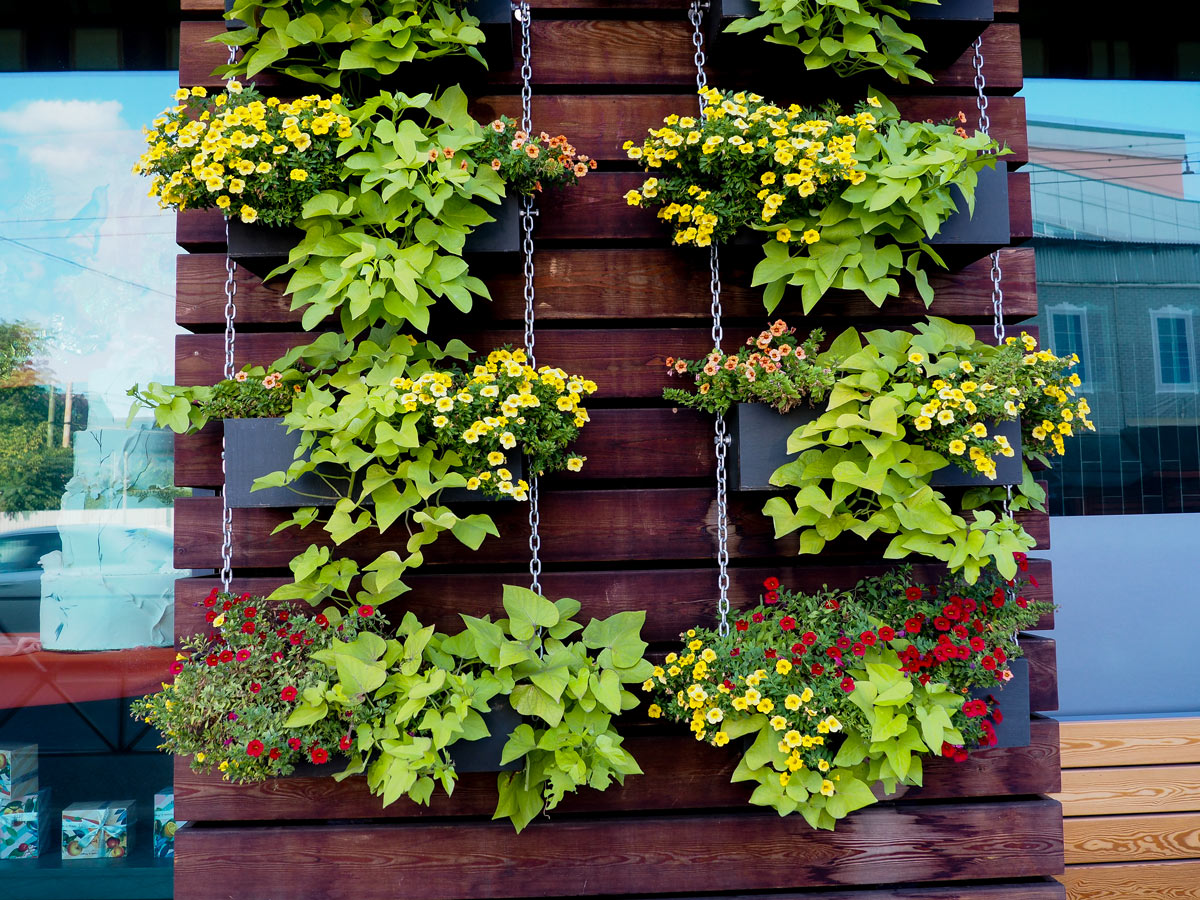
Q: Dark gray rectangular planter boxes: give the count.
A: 8